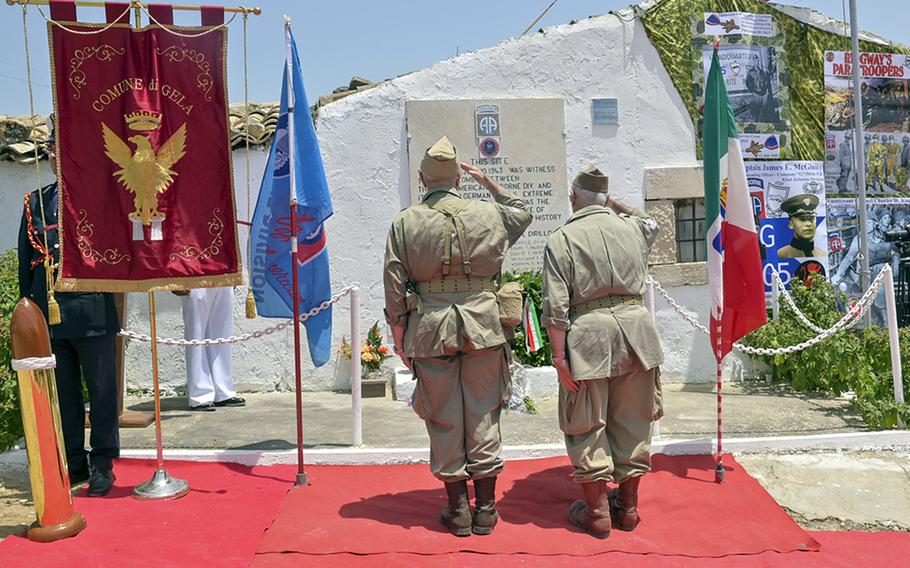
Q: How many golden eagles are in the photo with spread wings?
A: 1